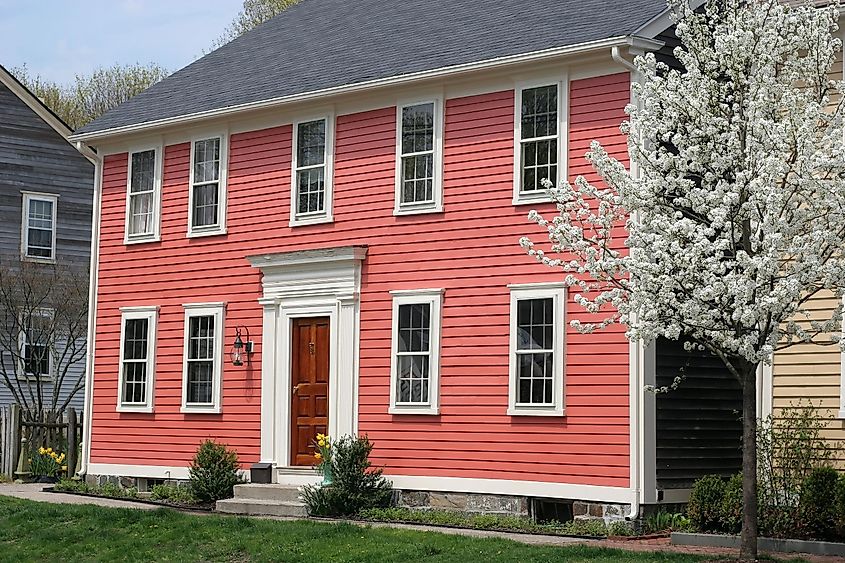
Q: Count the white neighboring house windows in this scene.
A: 2